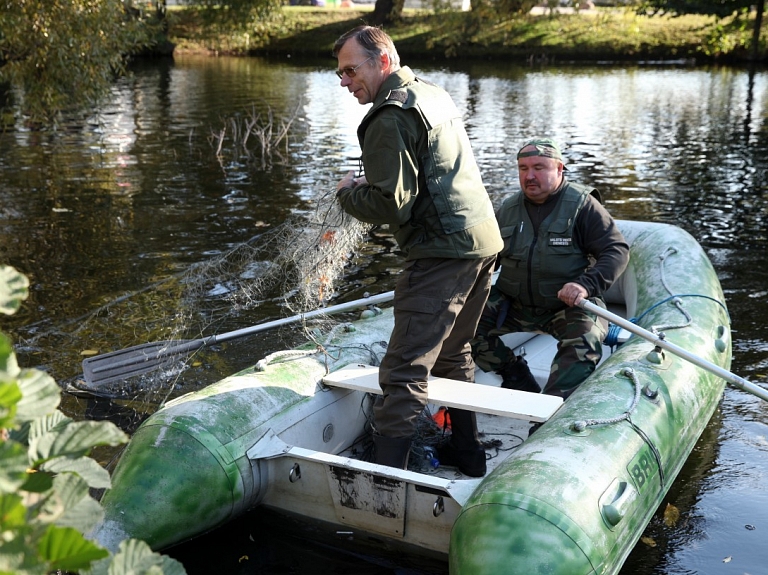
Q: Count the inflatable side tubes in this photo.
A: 2